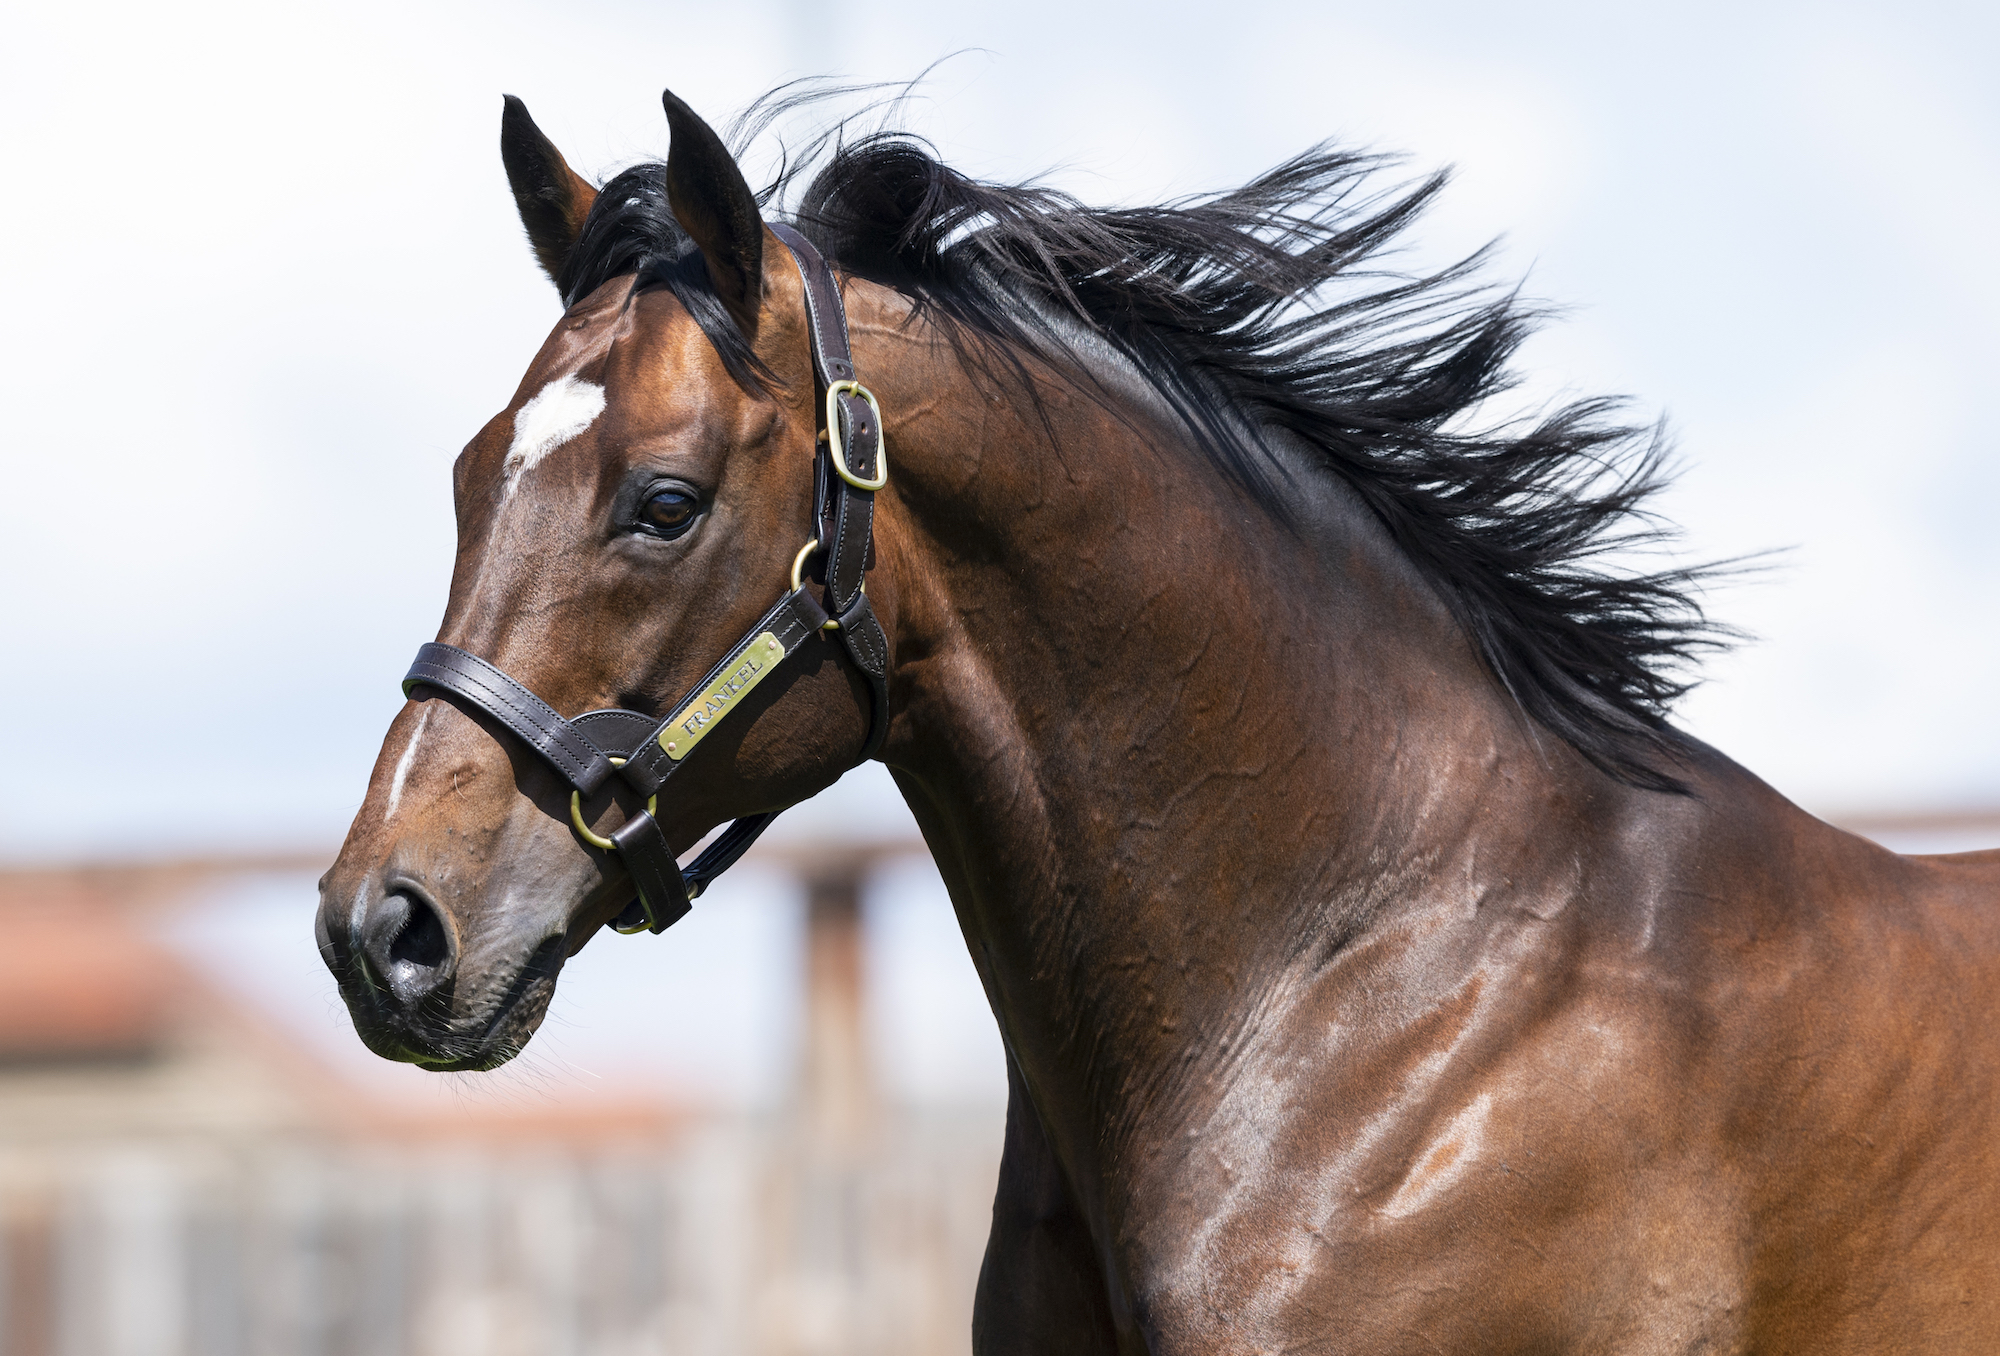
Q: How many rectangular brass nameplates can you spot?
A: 1